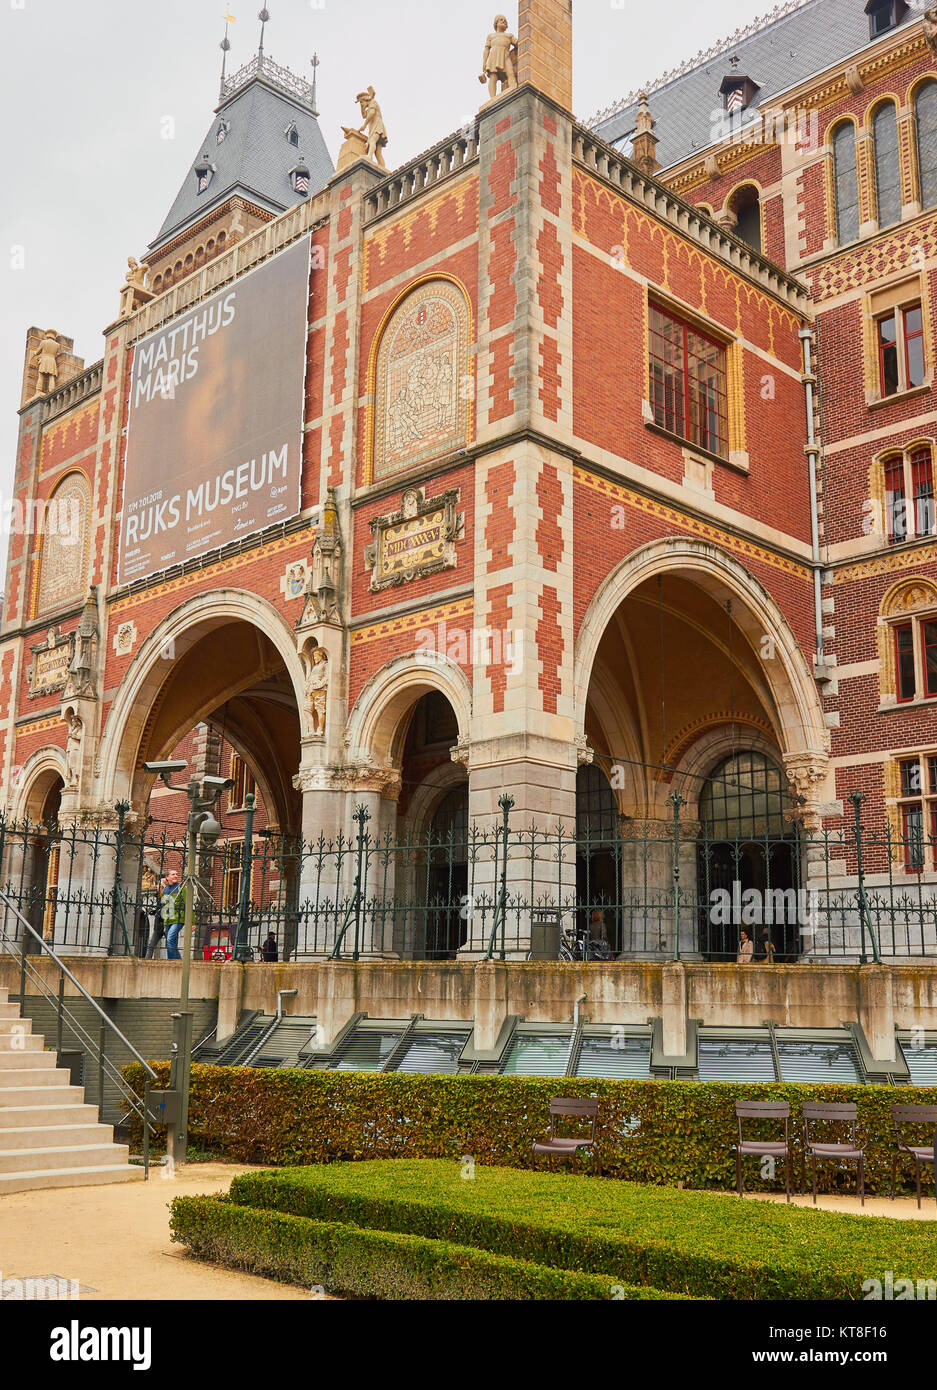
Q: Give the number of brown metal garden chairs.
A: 4